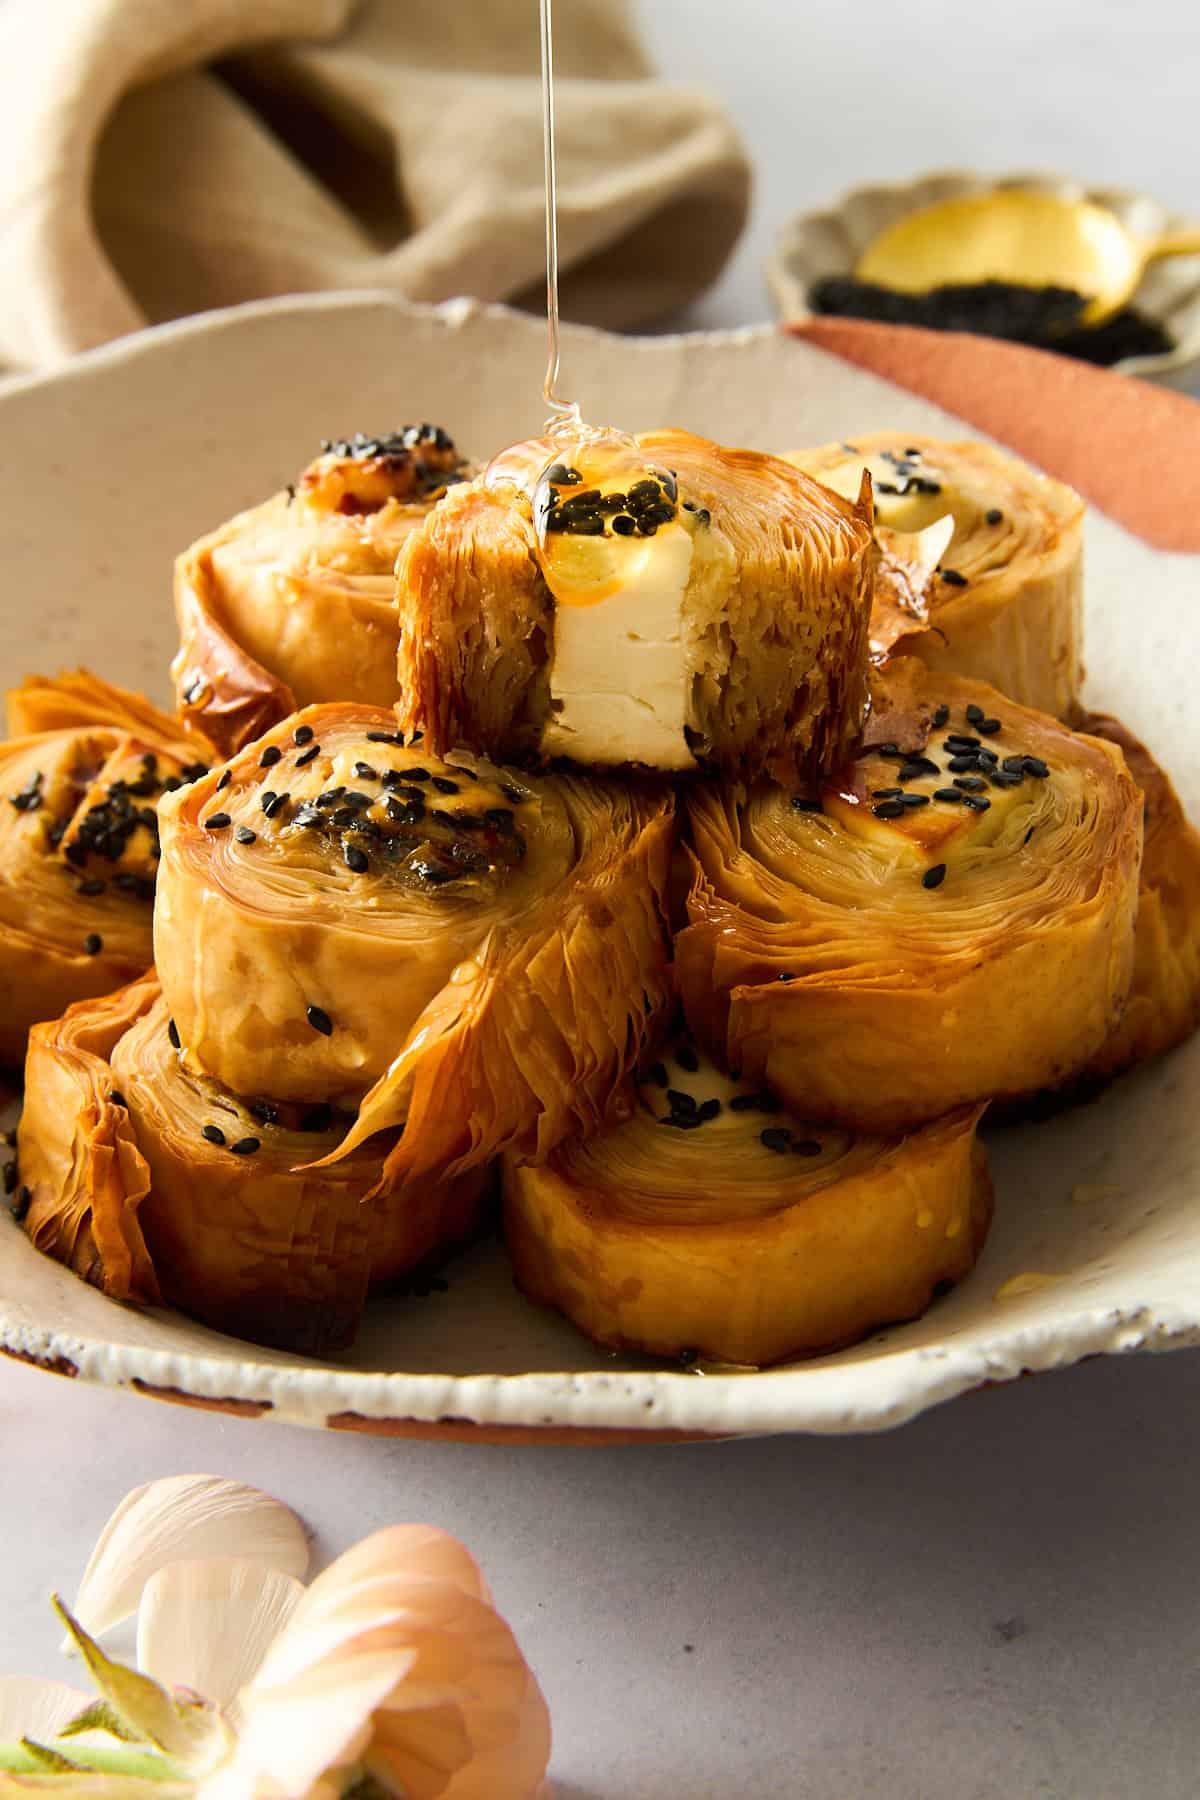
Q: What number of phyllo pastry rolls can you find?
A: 9